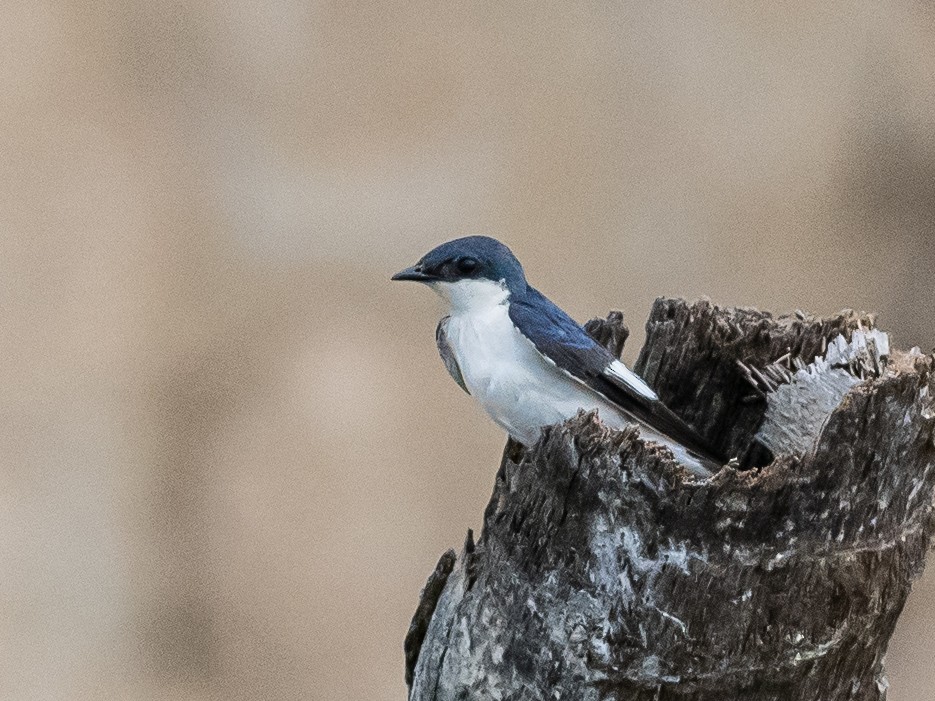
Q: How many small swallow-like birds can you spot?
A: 1